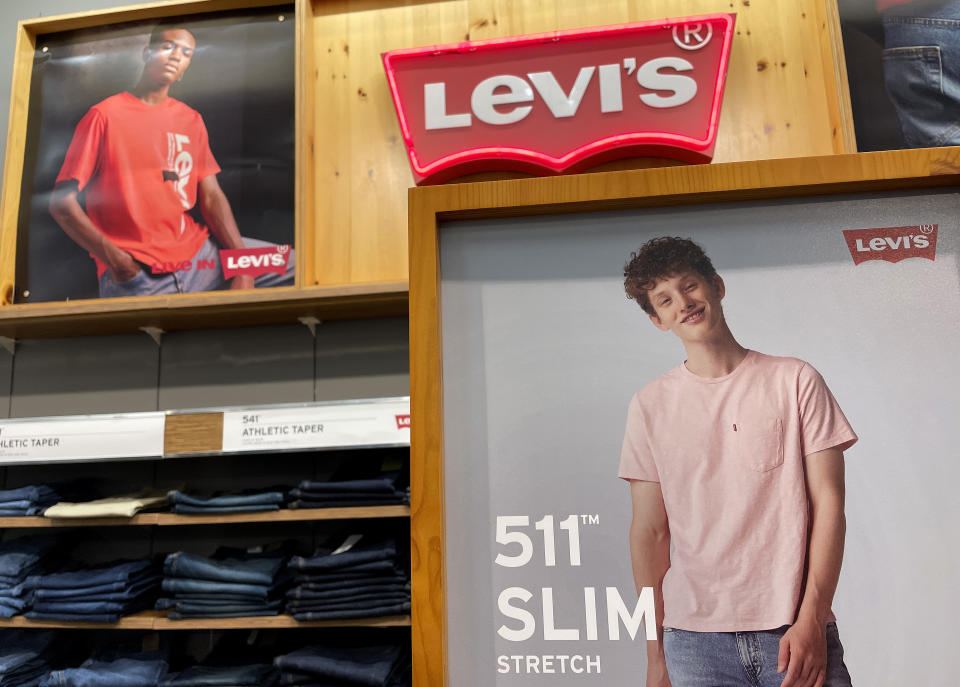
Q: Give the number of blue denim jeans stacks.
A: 11